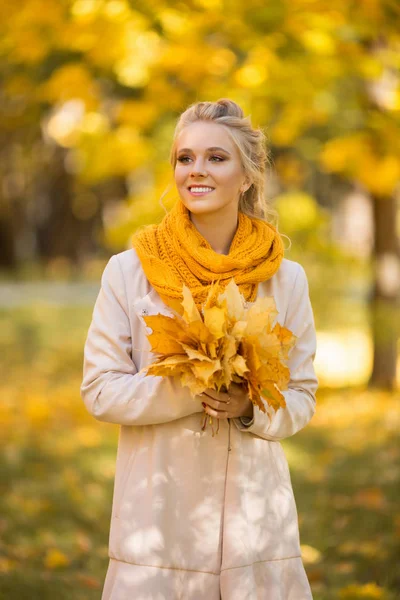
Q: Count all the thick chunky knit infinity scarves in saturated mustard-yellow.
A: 1